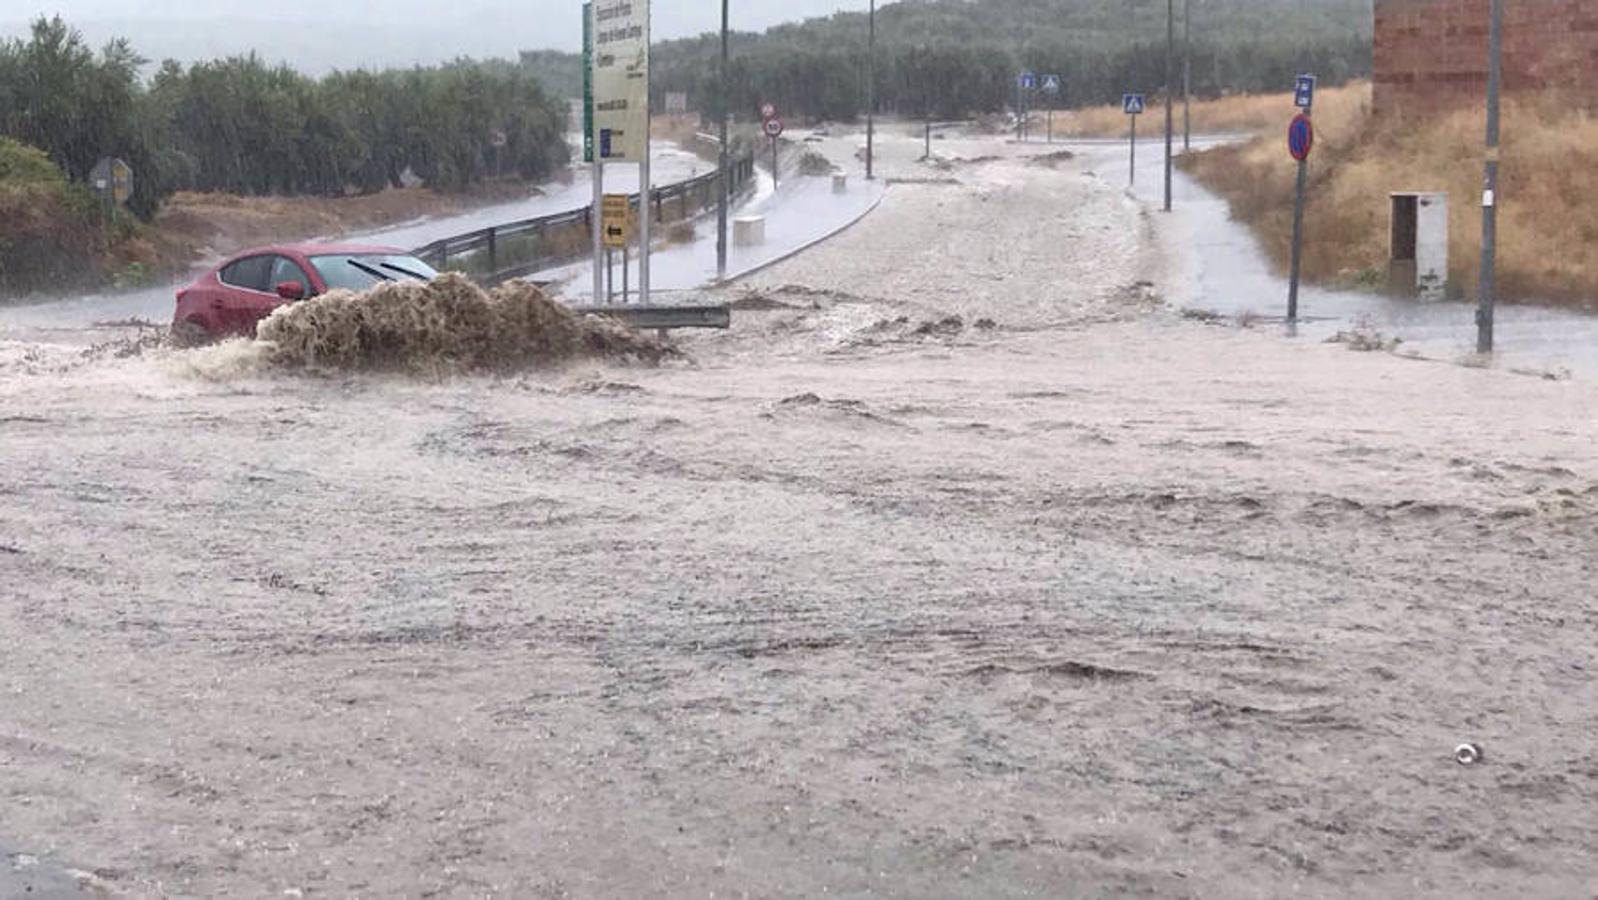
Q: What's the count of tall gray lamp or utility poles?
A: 5